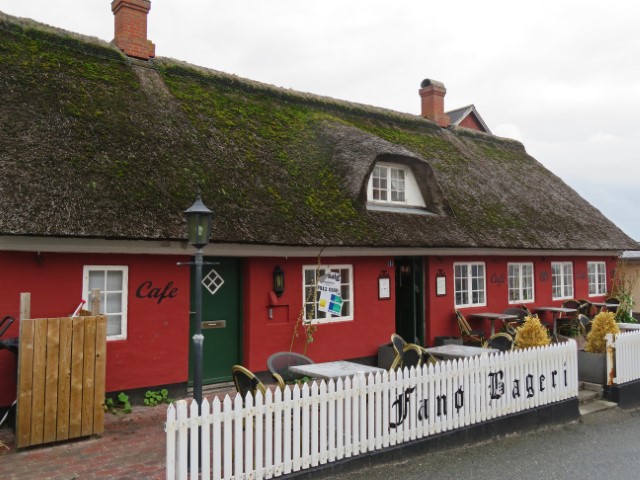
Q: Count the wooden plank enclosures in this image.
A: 1